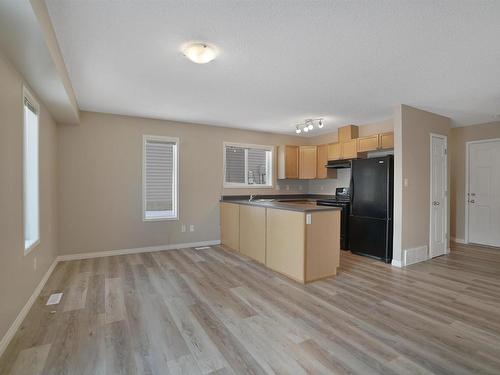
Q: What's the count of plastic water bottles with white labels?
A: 0